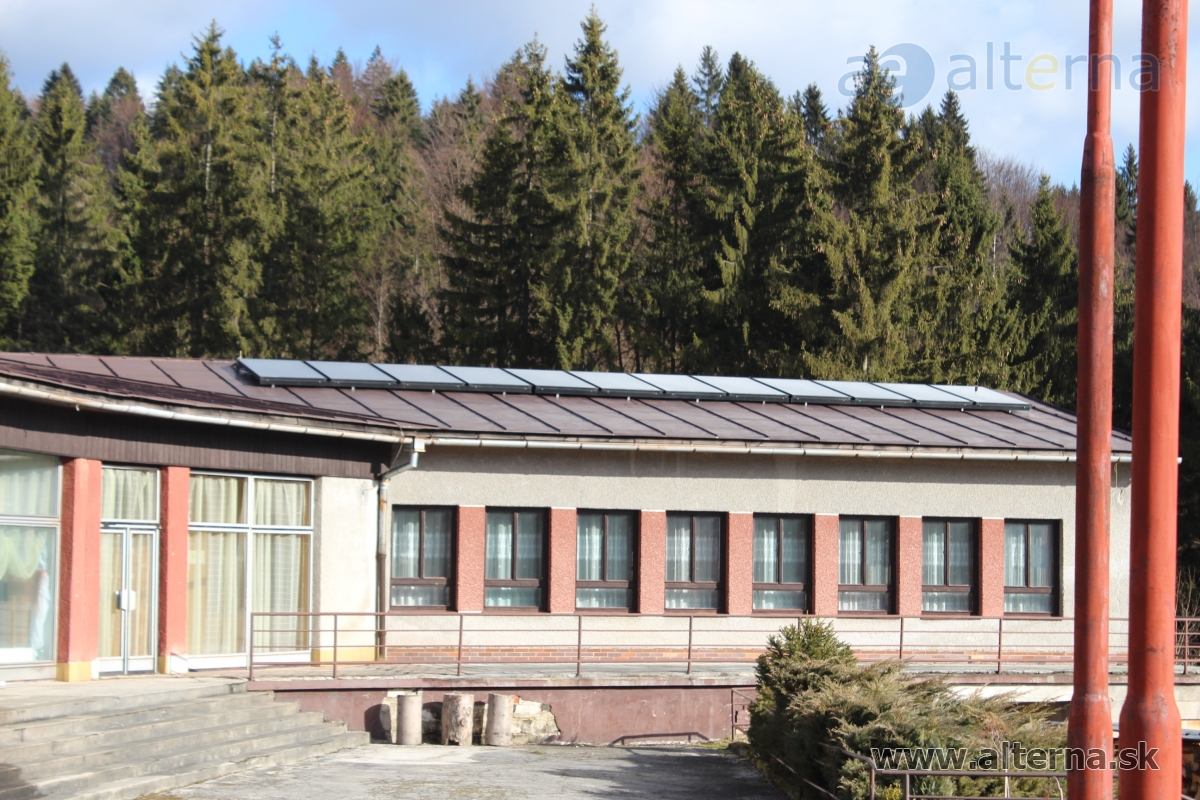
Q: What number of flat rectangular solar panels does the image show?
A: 12